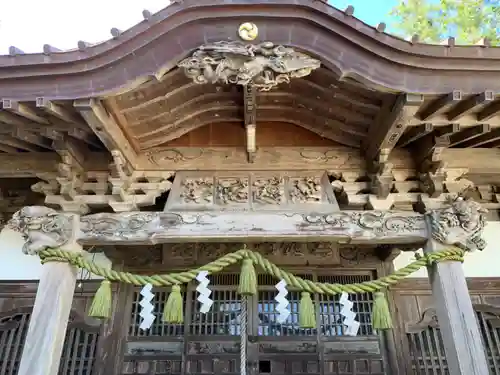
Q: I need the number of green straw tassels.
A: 5